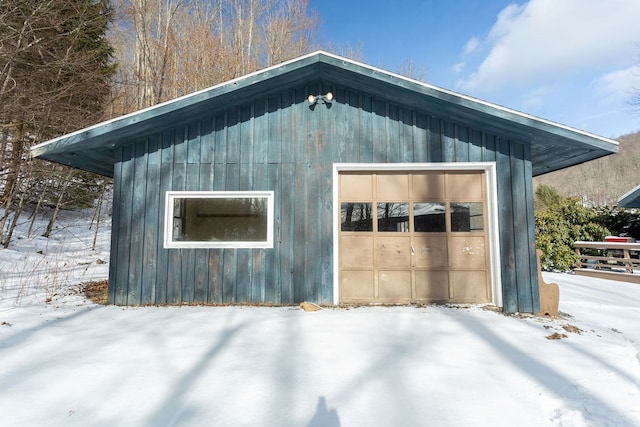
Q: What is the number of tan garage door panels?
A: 12